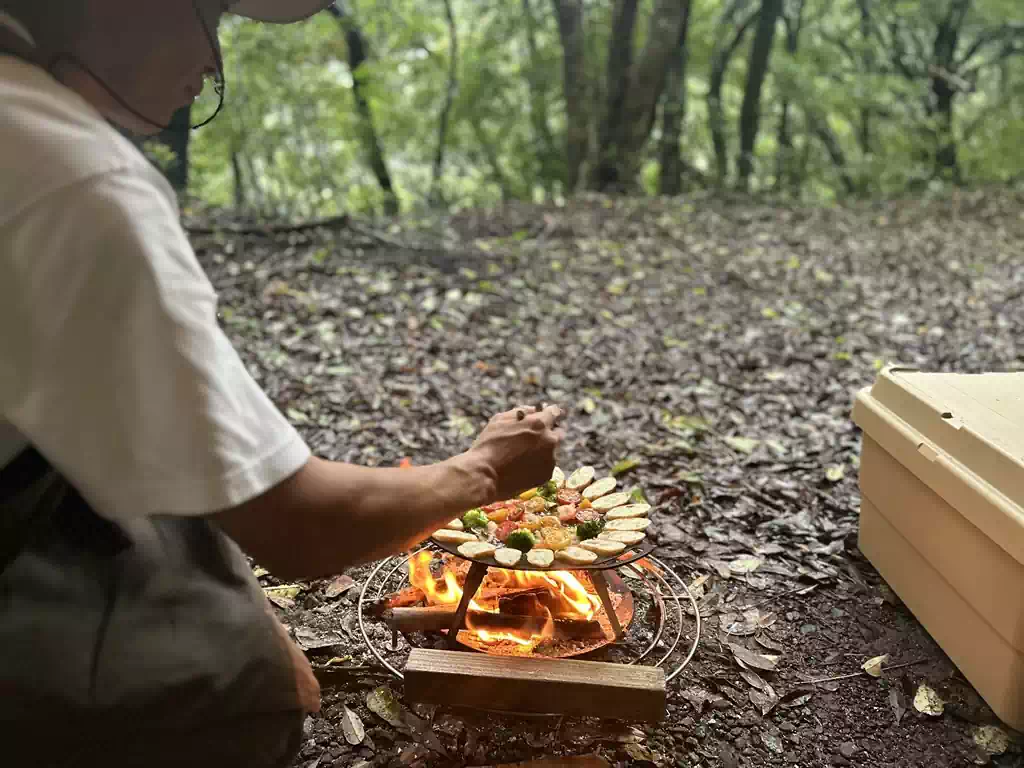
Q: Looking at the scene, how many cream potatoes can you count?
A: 14